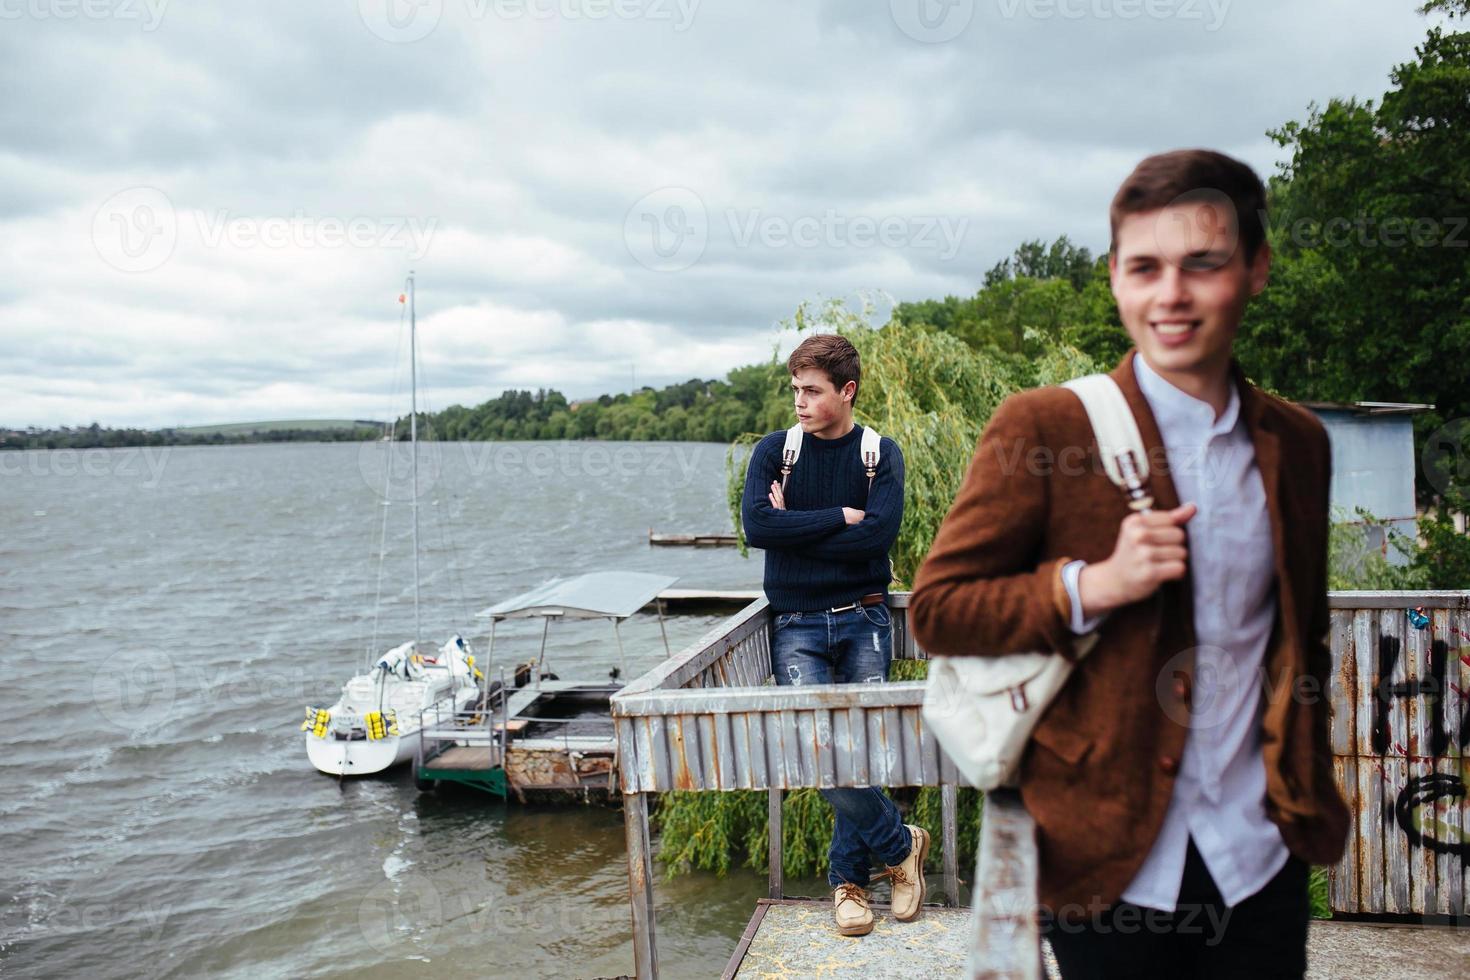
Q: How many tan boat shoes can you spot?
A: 2